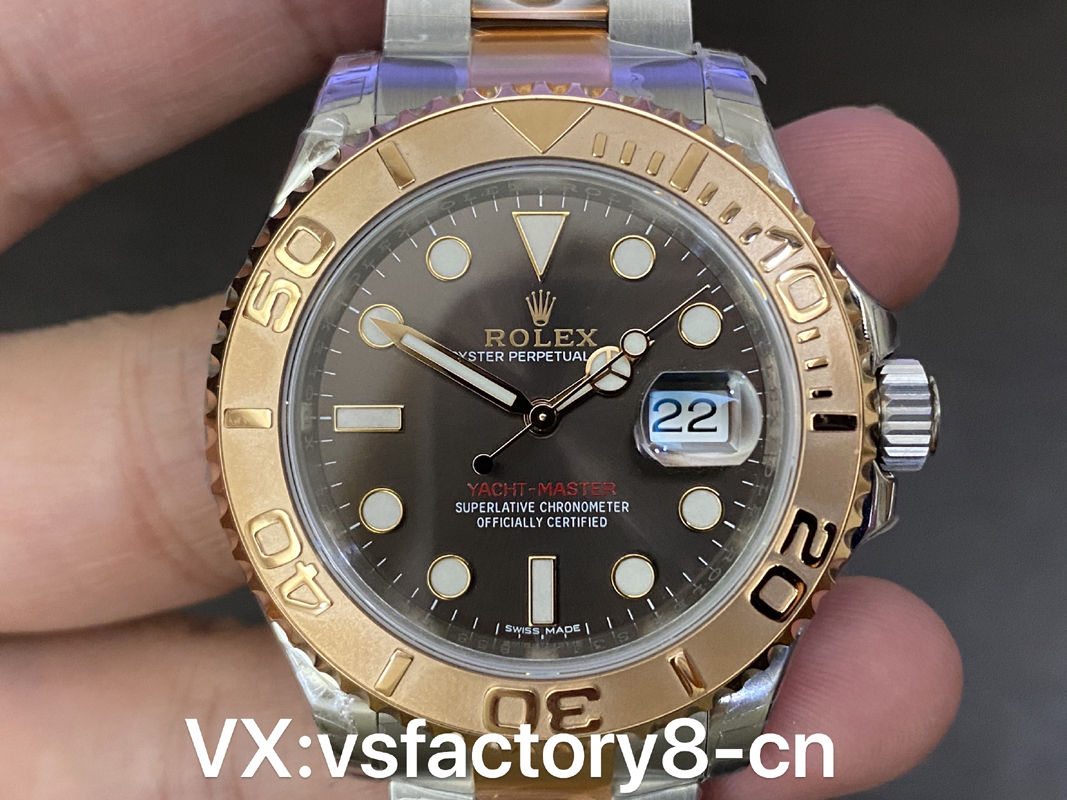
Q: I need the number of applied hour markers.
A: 11